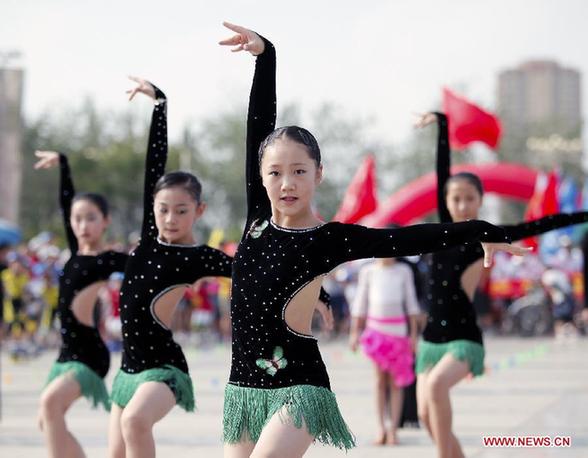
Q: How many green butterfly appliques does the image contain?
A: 2